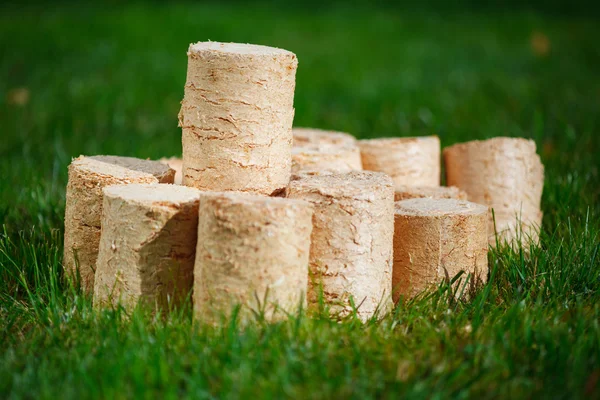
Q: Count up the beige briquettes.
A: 11